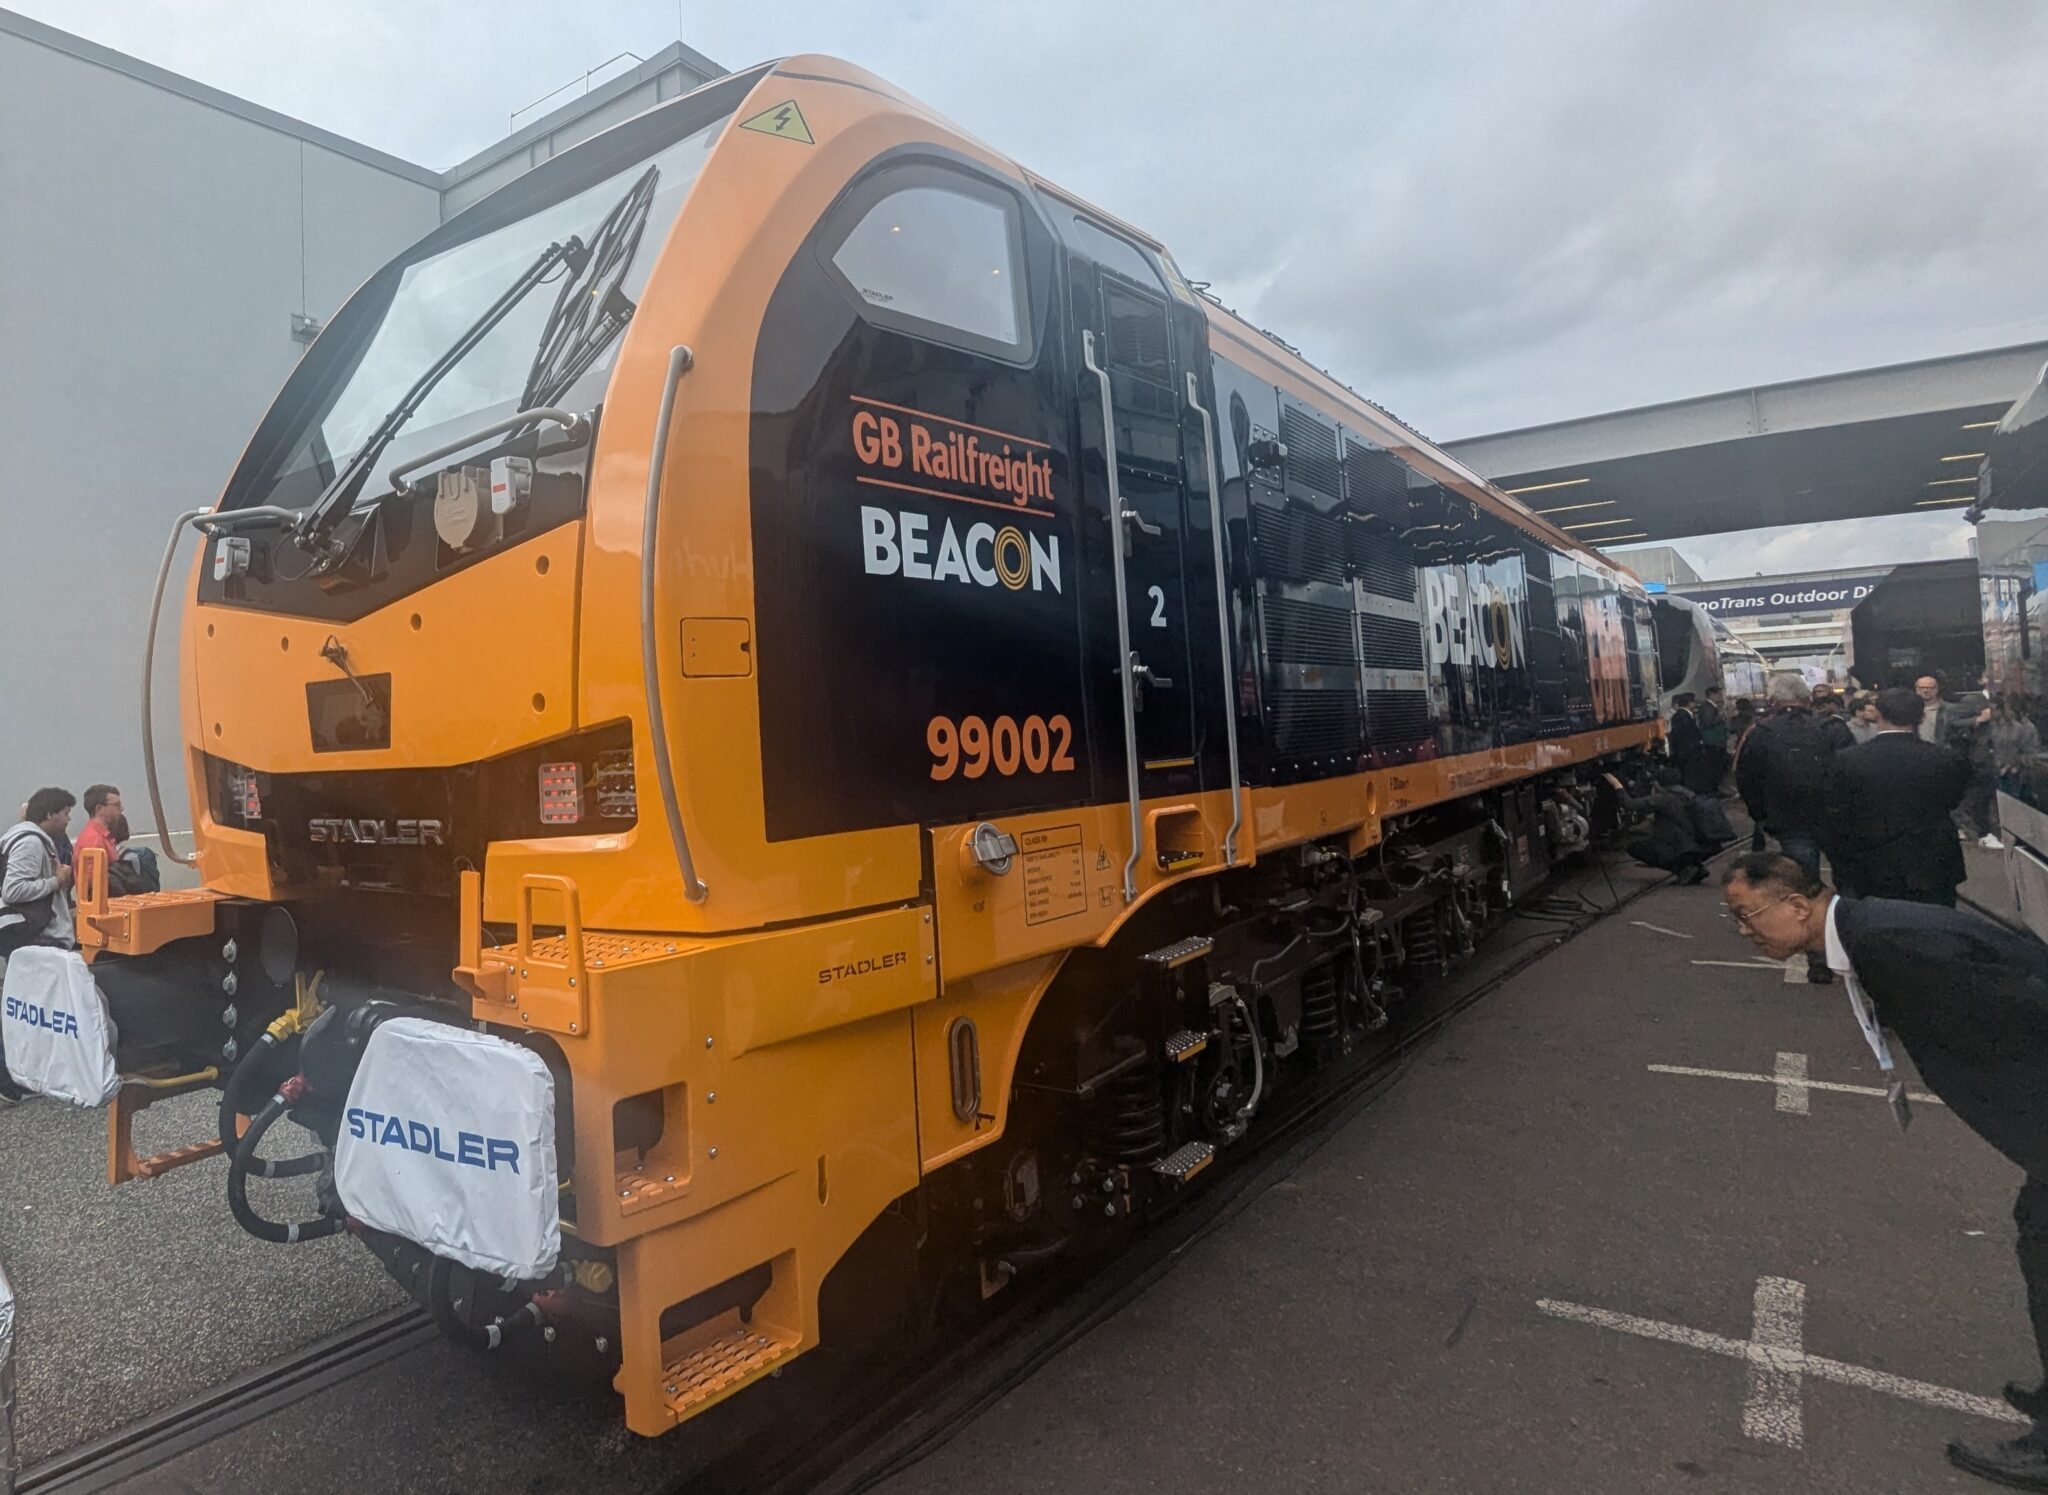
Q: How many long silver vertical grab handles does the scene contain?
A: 4